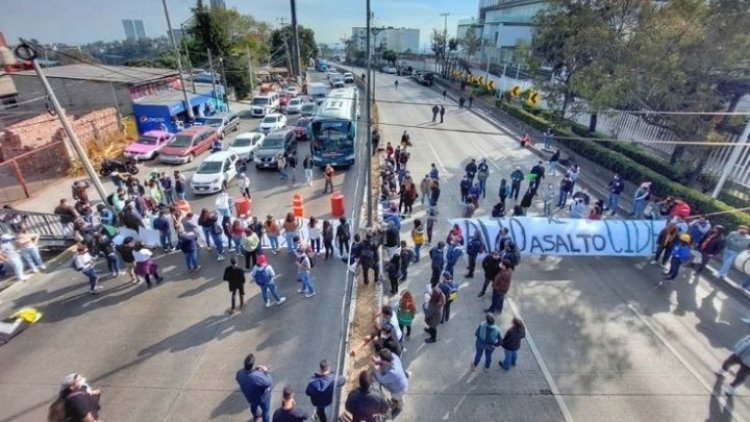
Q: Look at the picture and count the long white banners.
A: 2